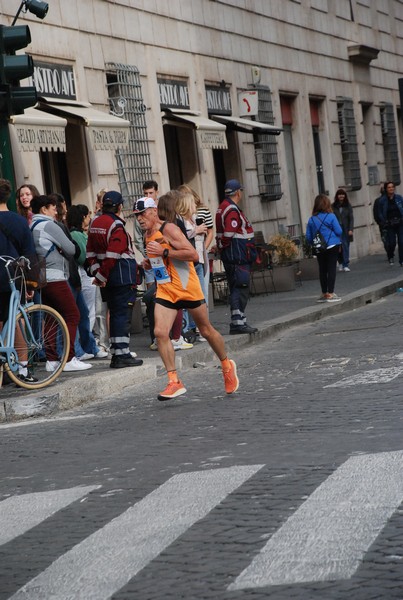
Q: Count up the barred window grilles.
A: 4